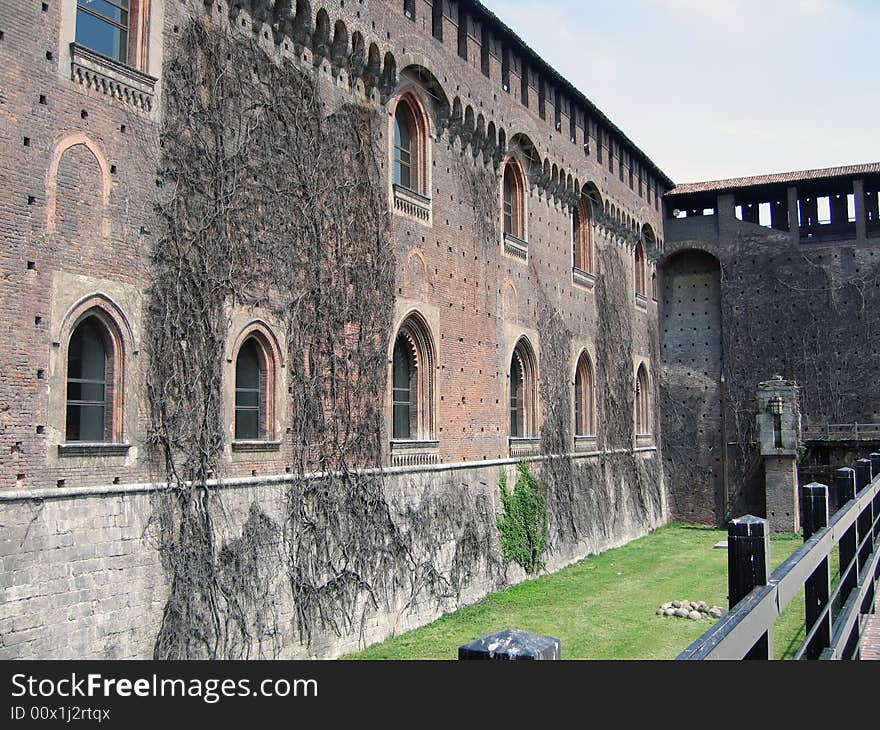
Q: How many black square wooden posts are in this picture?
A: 6